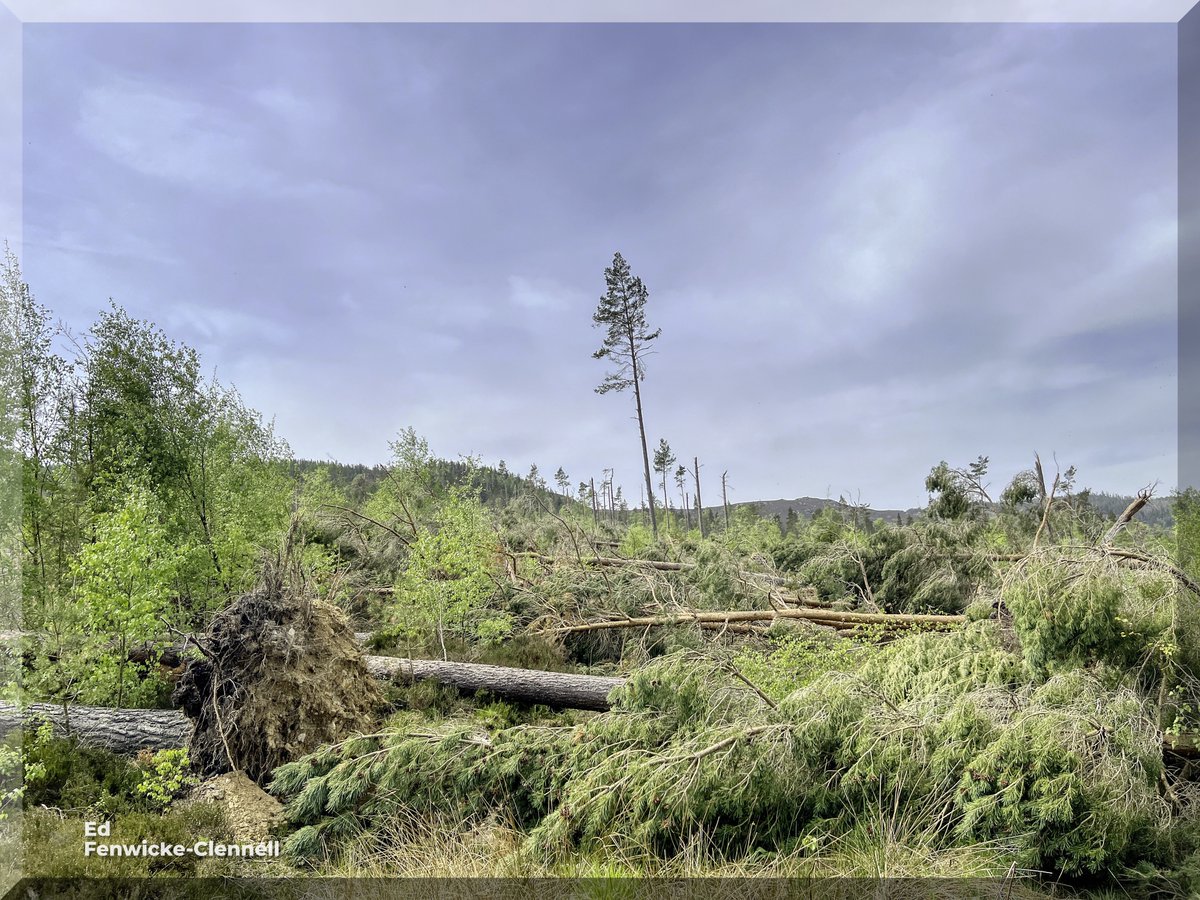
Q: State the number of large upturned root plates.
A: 1